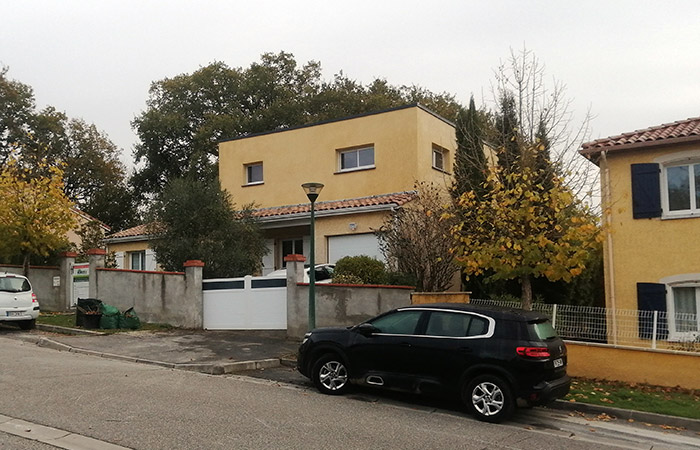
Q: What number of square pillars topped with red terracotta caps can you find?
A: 4